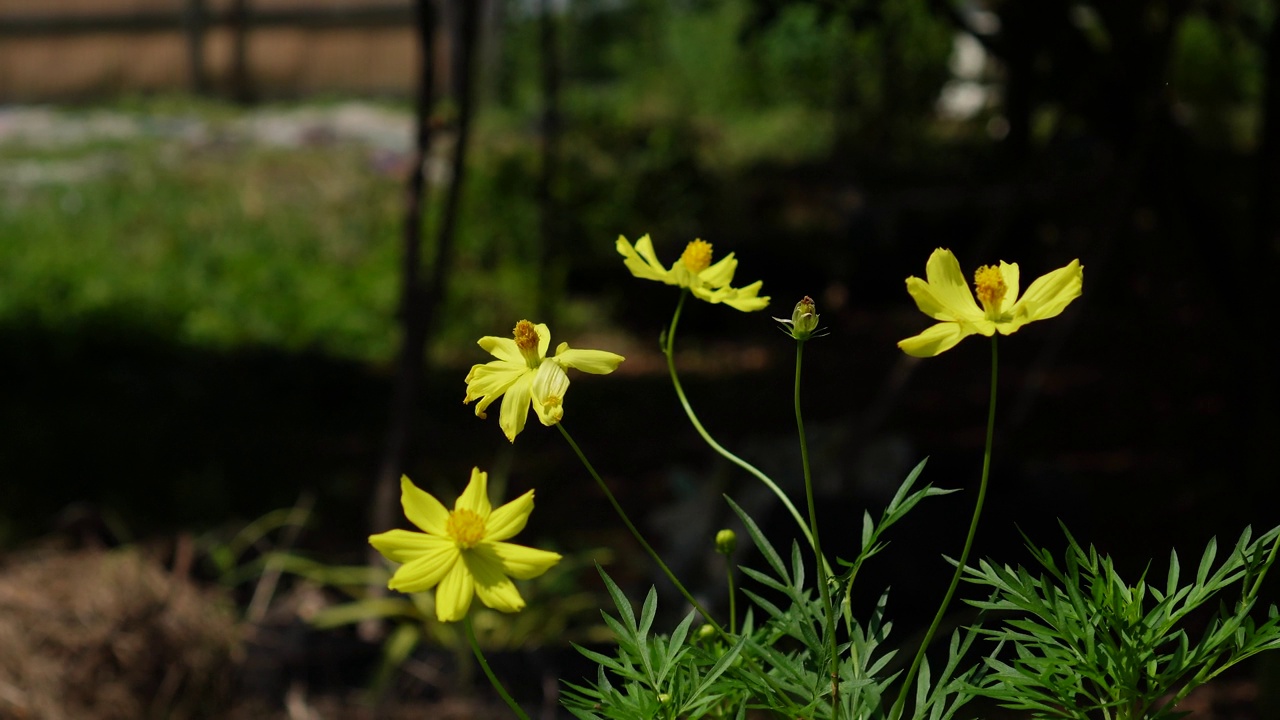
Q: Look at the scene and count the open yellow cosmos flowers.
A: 4